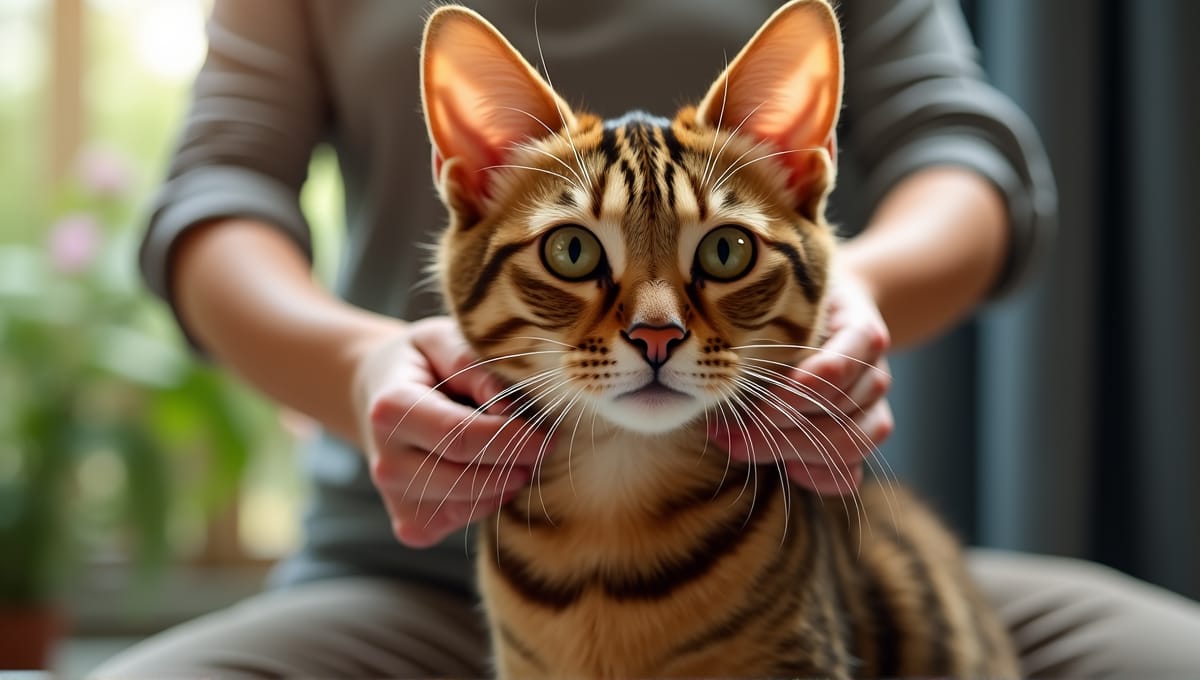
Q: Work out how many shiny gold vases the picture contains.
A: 0